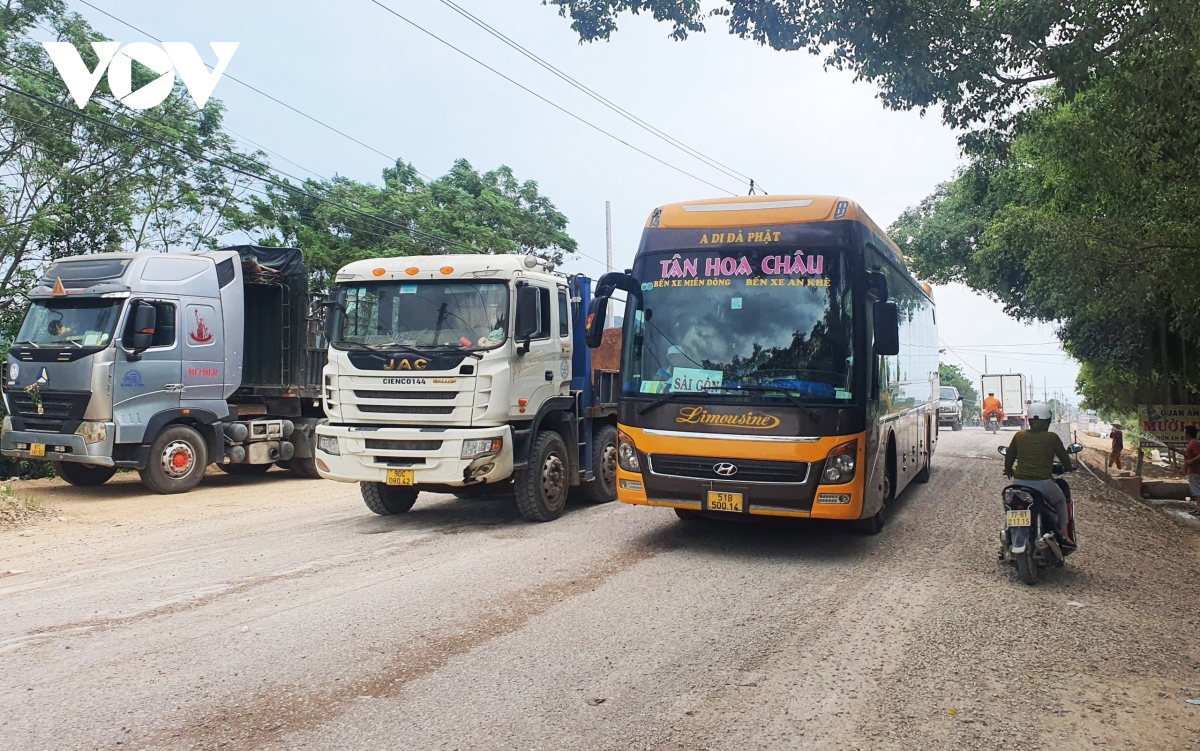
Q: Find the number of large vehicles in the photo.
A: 4